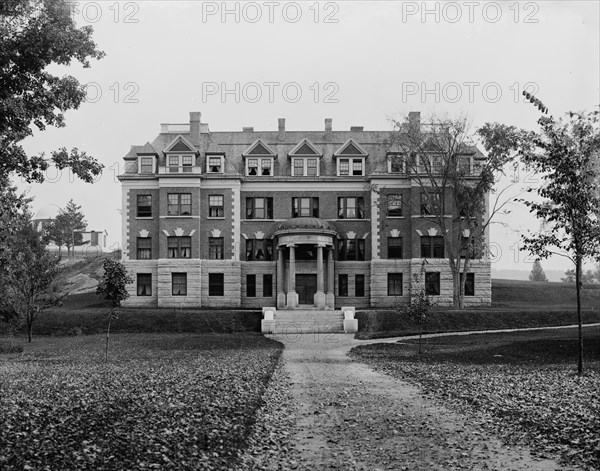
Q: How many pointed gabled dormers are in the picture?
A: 5